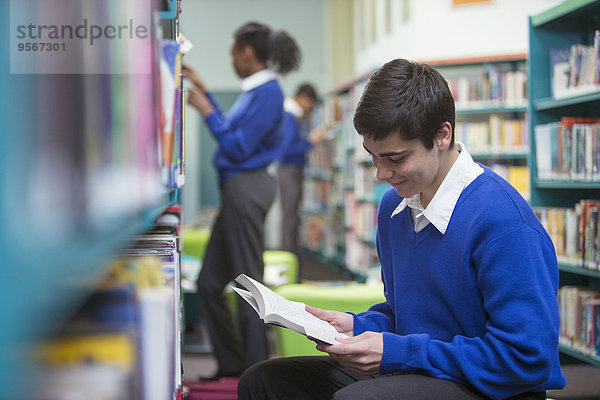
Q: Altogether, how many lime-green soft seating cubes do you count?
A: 3